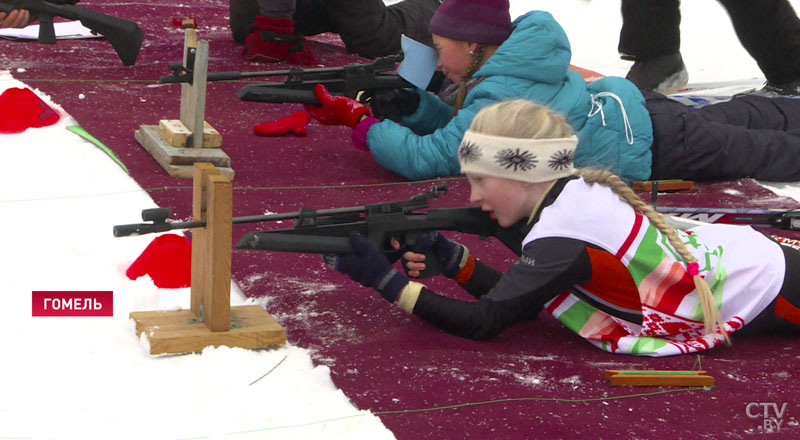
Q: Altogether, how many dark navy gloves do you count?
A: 2